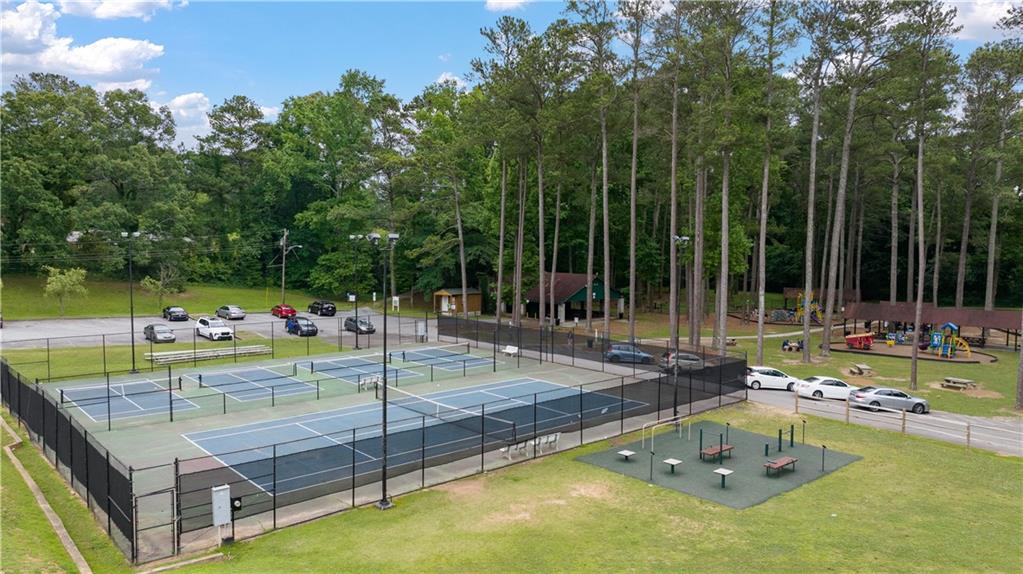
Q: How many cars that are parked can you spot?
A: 13